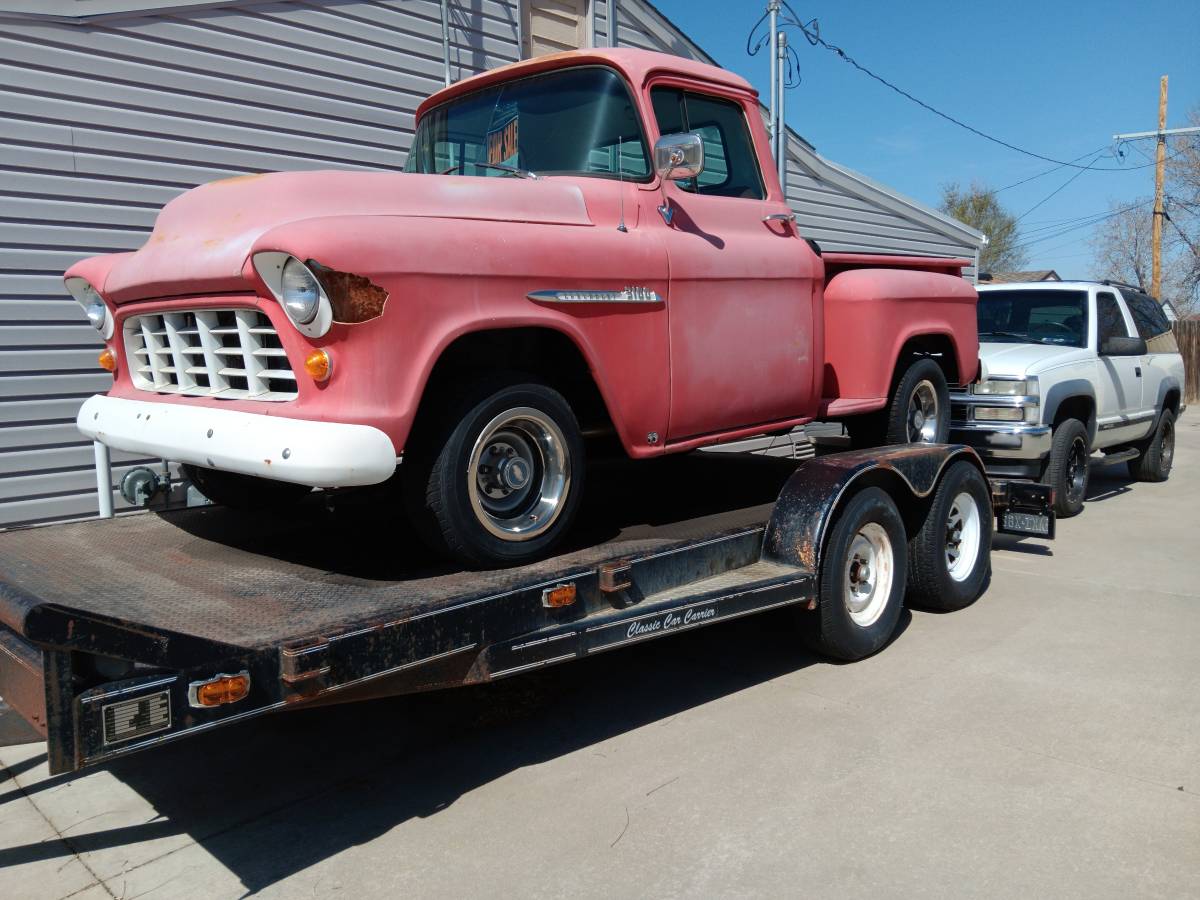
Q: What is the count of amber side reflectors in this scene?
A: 2